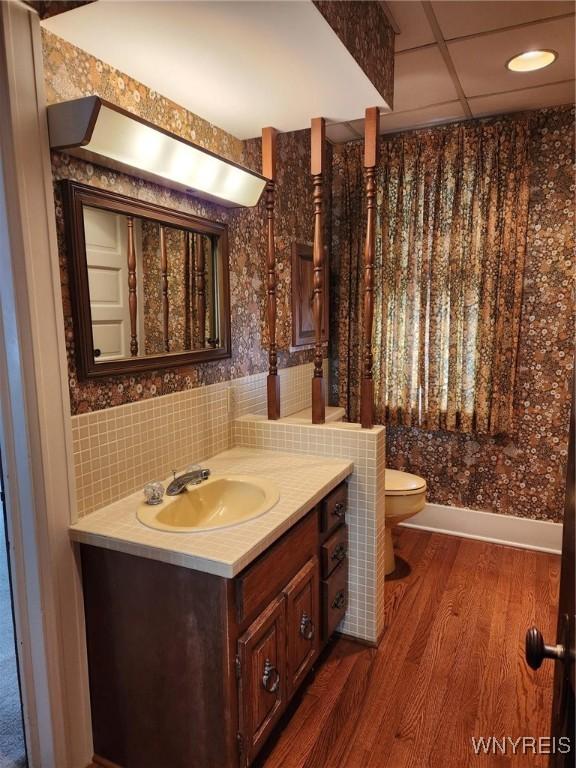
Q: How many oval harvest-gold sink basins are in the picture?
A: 1